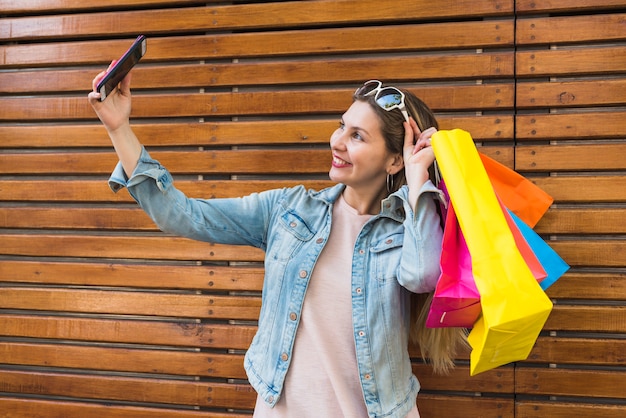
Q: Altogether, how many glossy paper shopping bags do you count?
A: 5